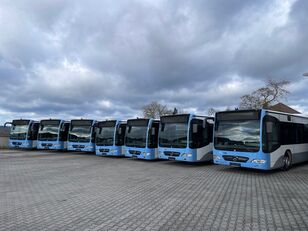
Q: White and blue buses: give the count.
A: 7